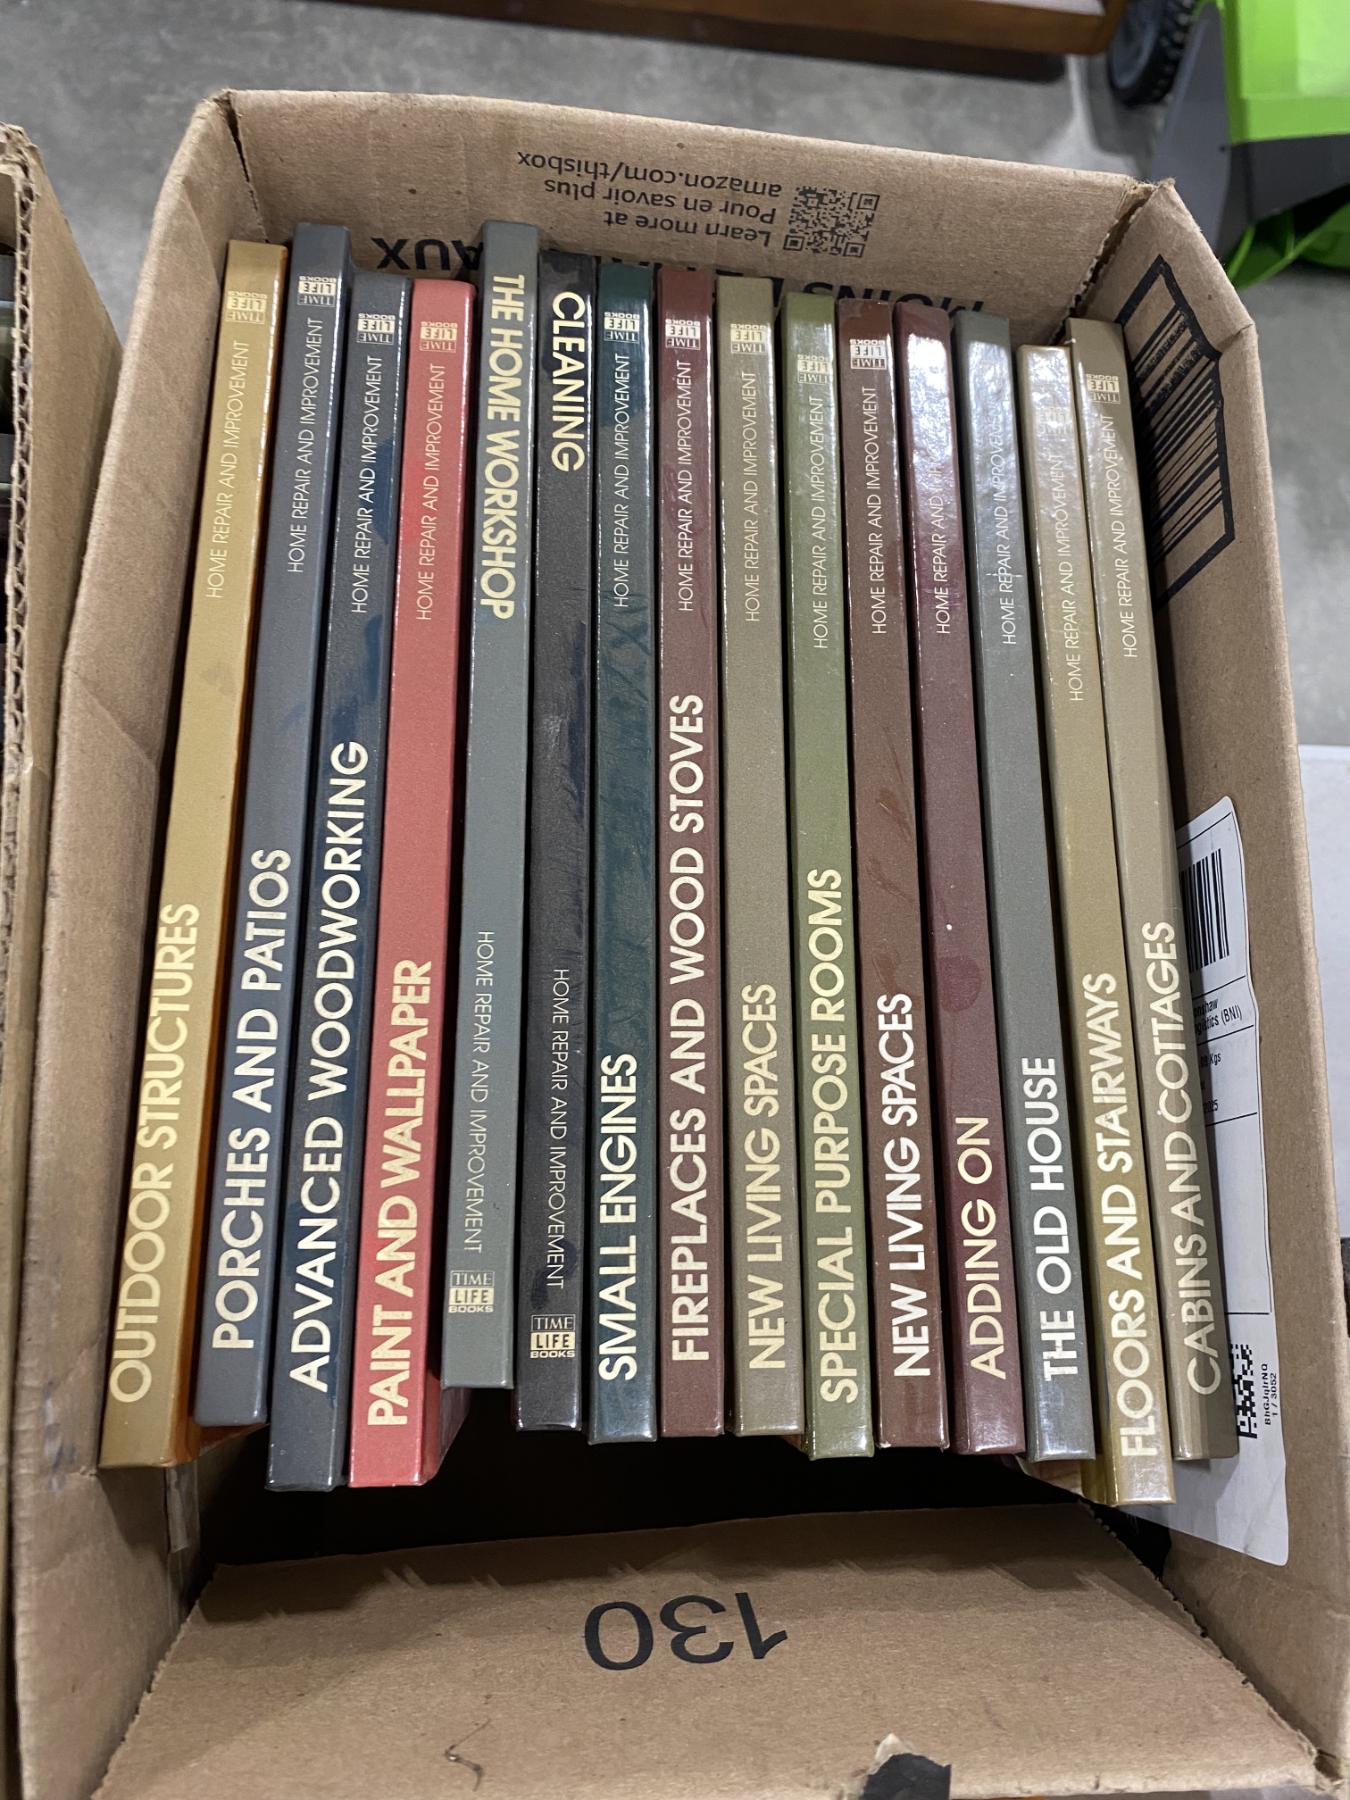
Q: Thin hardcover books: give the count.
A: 15